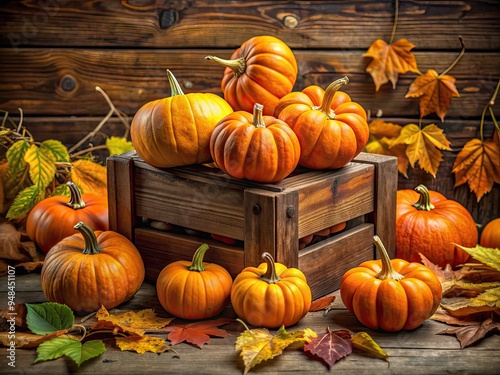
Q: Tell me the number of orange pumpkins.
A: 11